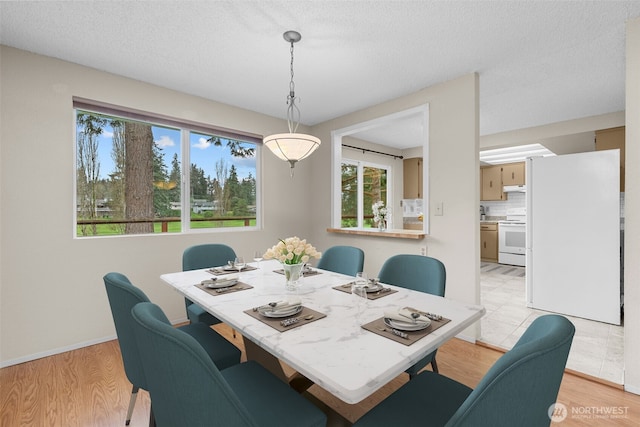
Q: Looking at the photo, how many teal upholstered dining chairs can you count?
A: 6